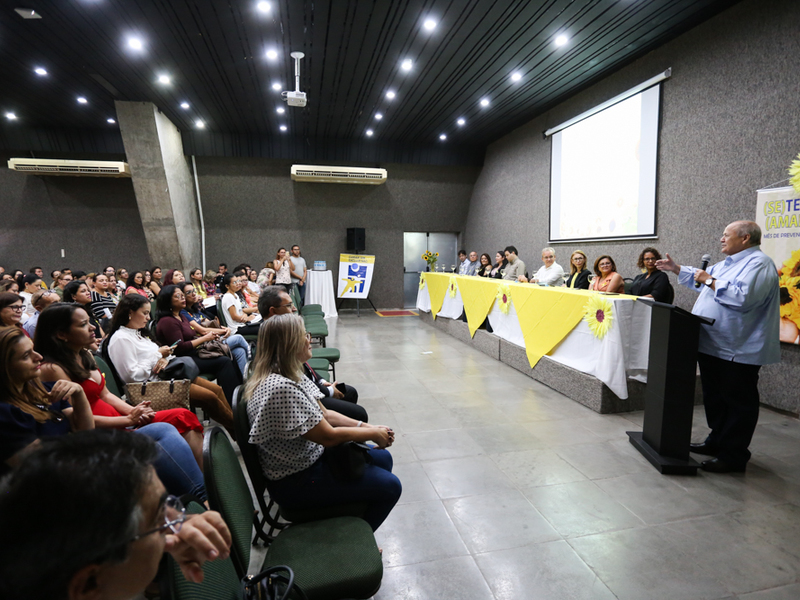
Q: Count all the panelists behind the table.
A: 9